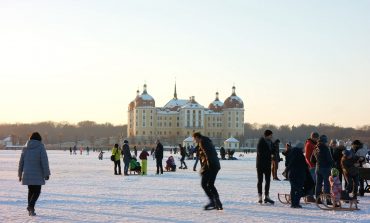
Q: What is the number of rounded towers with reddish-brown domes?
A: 4